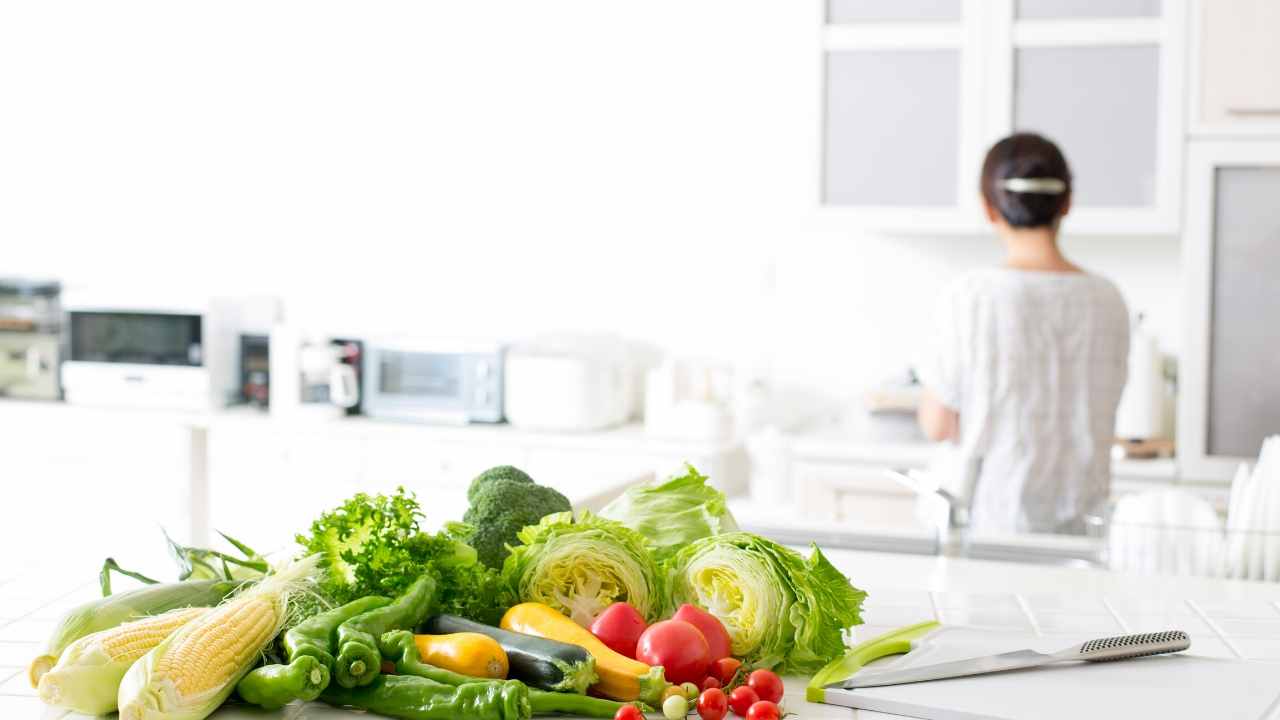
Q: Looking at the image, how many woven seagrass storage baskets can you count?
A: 0